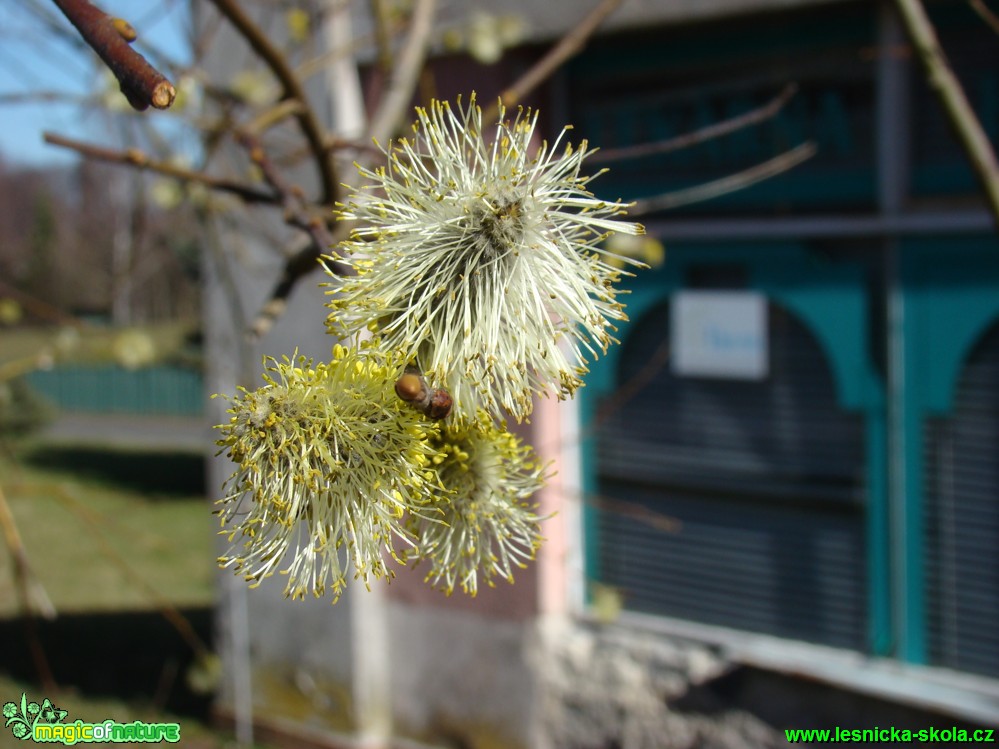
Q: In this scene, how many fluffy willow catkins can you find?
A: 3